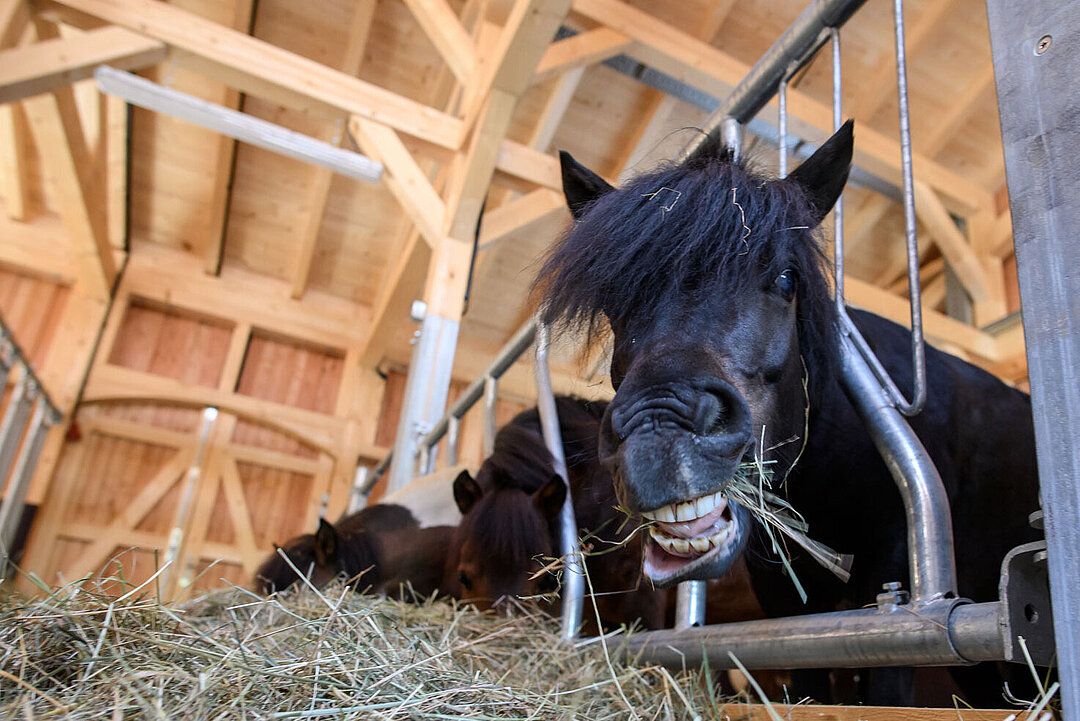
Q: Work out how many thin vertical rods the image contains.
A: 3